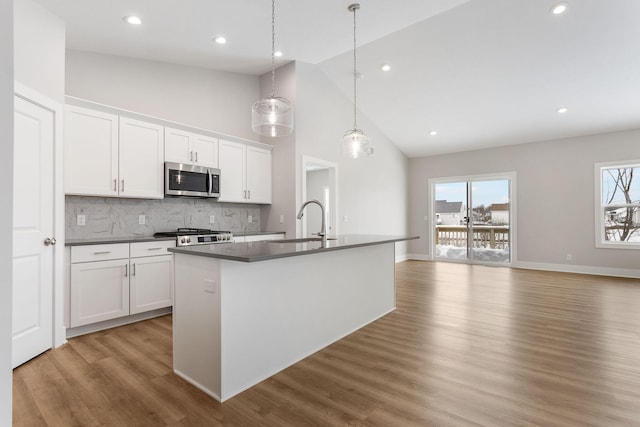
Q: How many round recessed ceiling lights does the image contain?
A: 7